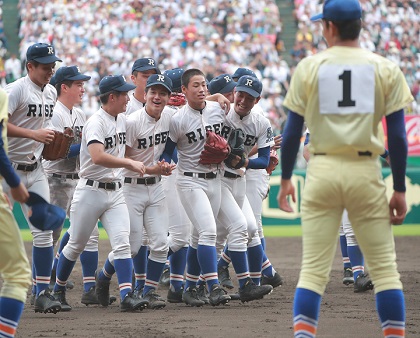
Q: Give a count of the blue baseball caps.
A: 11